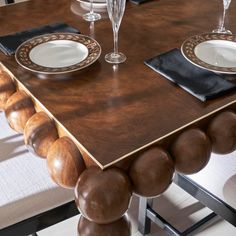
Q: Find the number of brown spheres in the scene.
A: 9